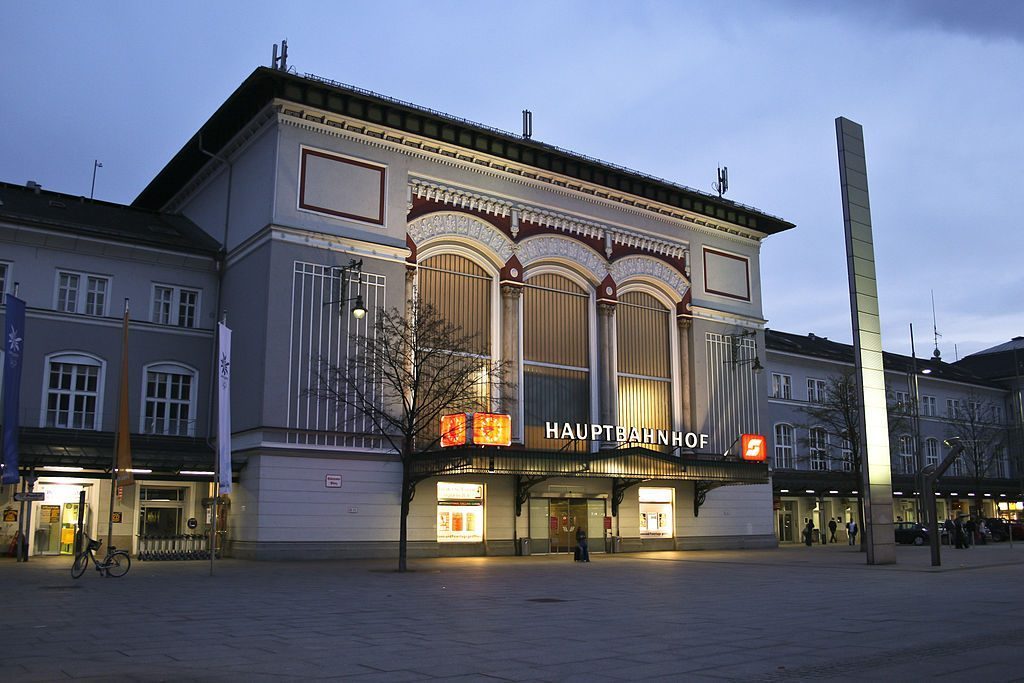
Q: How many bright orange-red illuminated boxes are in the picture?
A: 3